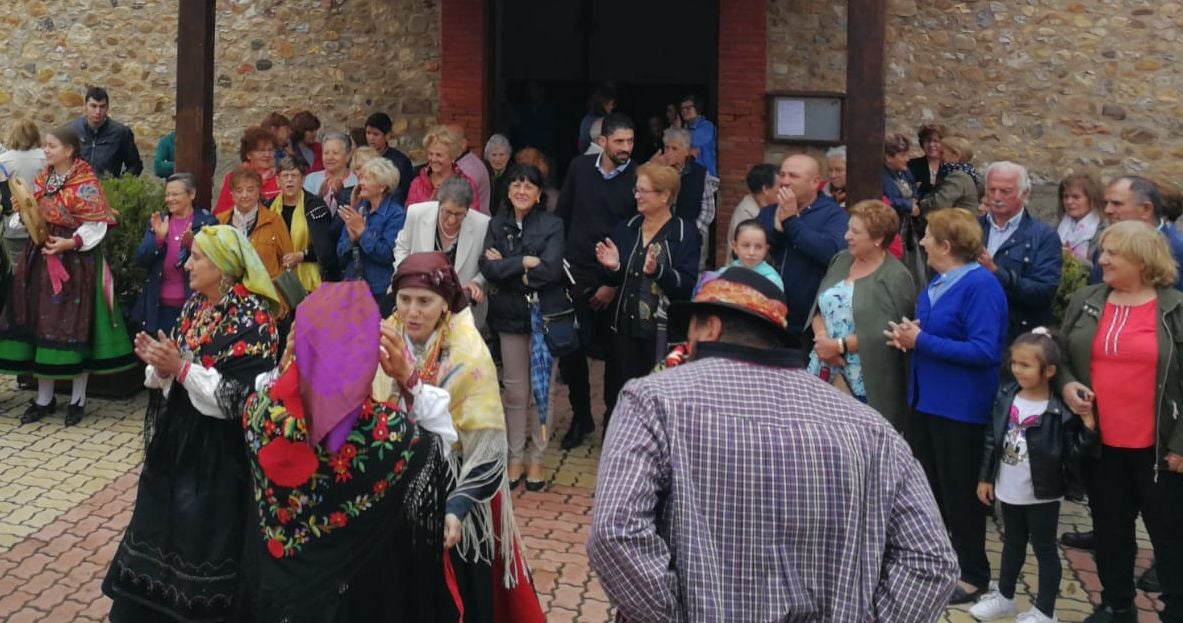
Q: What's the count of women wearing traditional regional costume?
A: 4